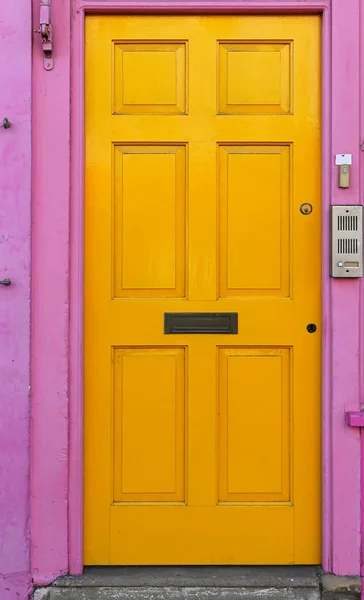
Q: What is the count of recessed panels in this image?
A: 6